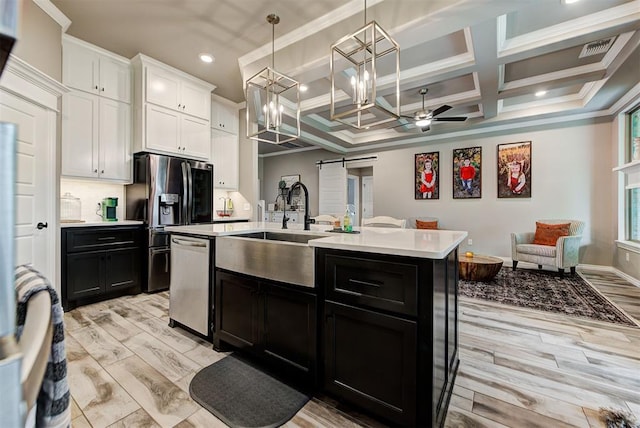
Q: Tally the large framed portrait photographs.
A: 3